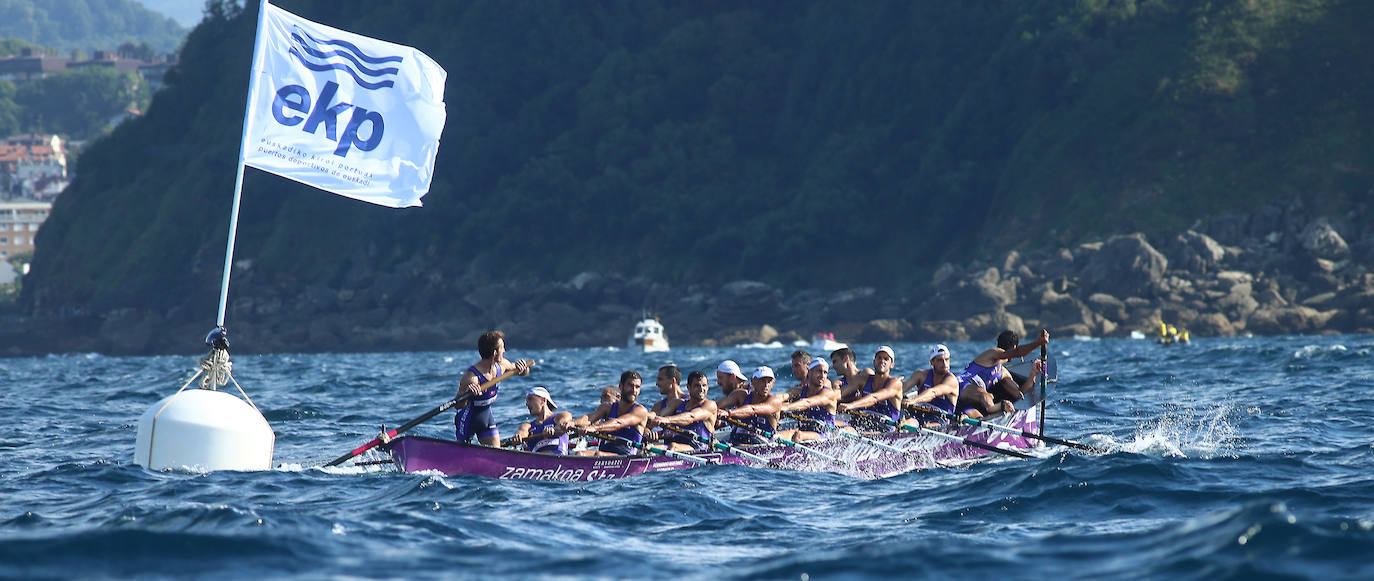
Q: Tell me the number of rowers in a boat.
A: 14